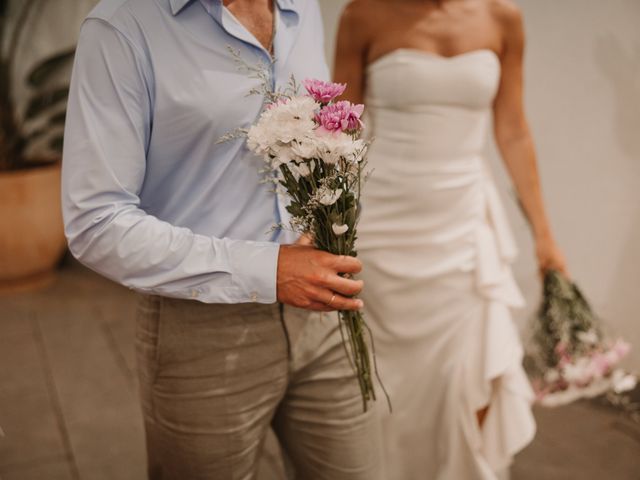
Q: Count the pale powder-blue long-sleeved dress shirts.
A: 1